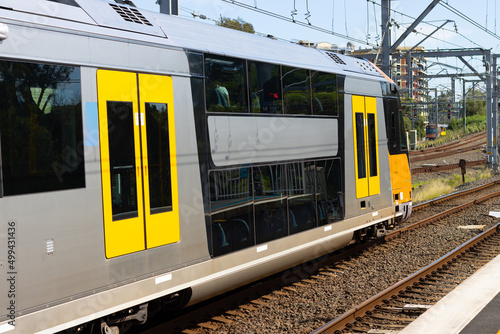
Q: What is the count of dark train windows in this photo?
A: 13